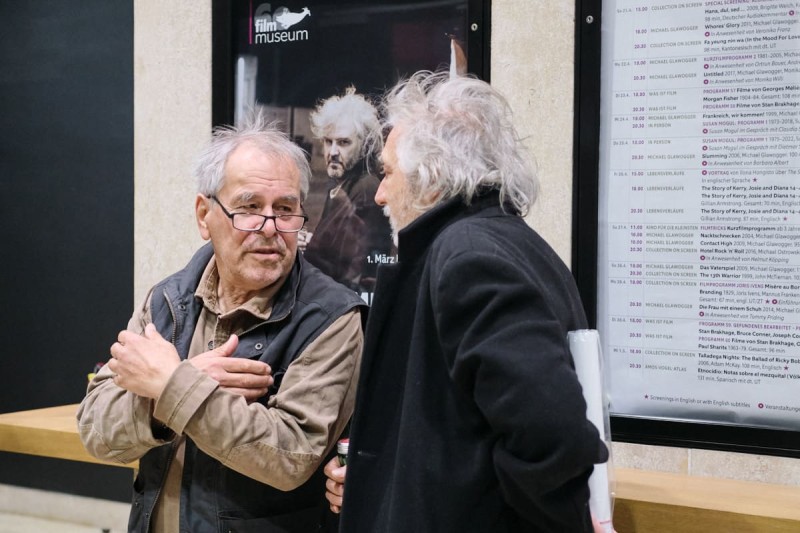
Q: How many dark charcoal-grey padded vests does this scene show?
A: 1